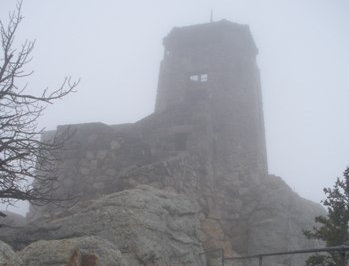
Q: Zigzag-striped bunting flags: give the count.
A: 0